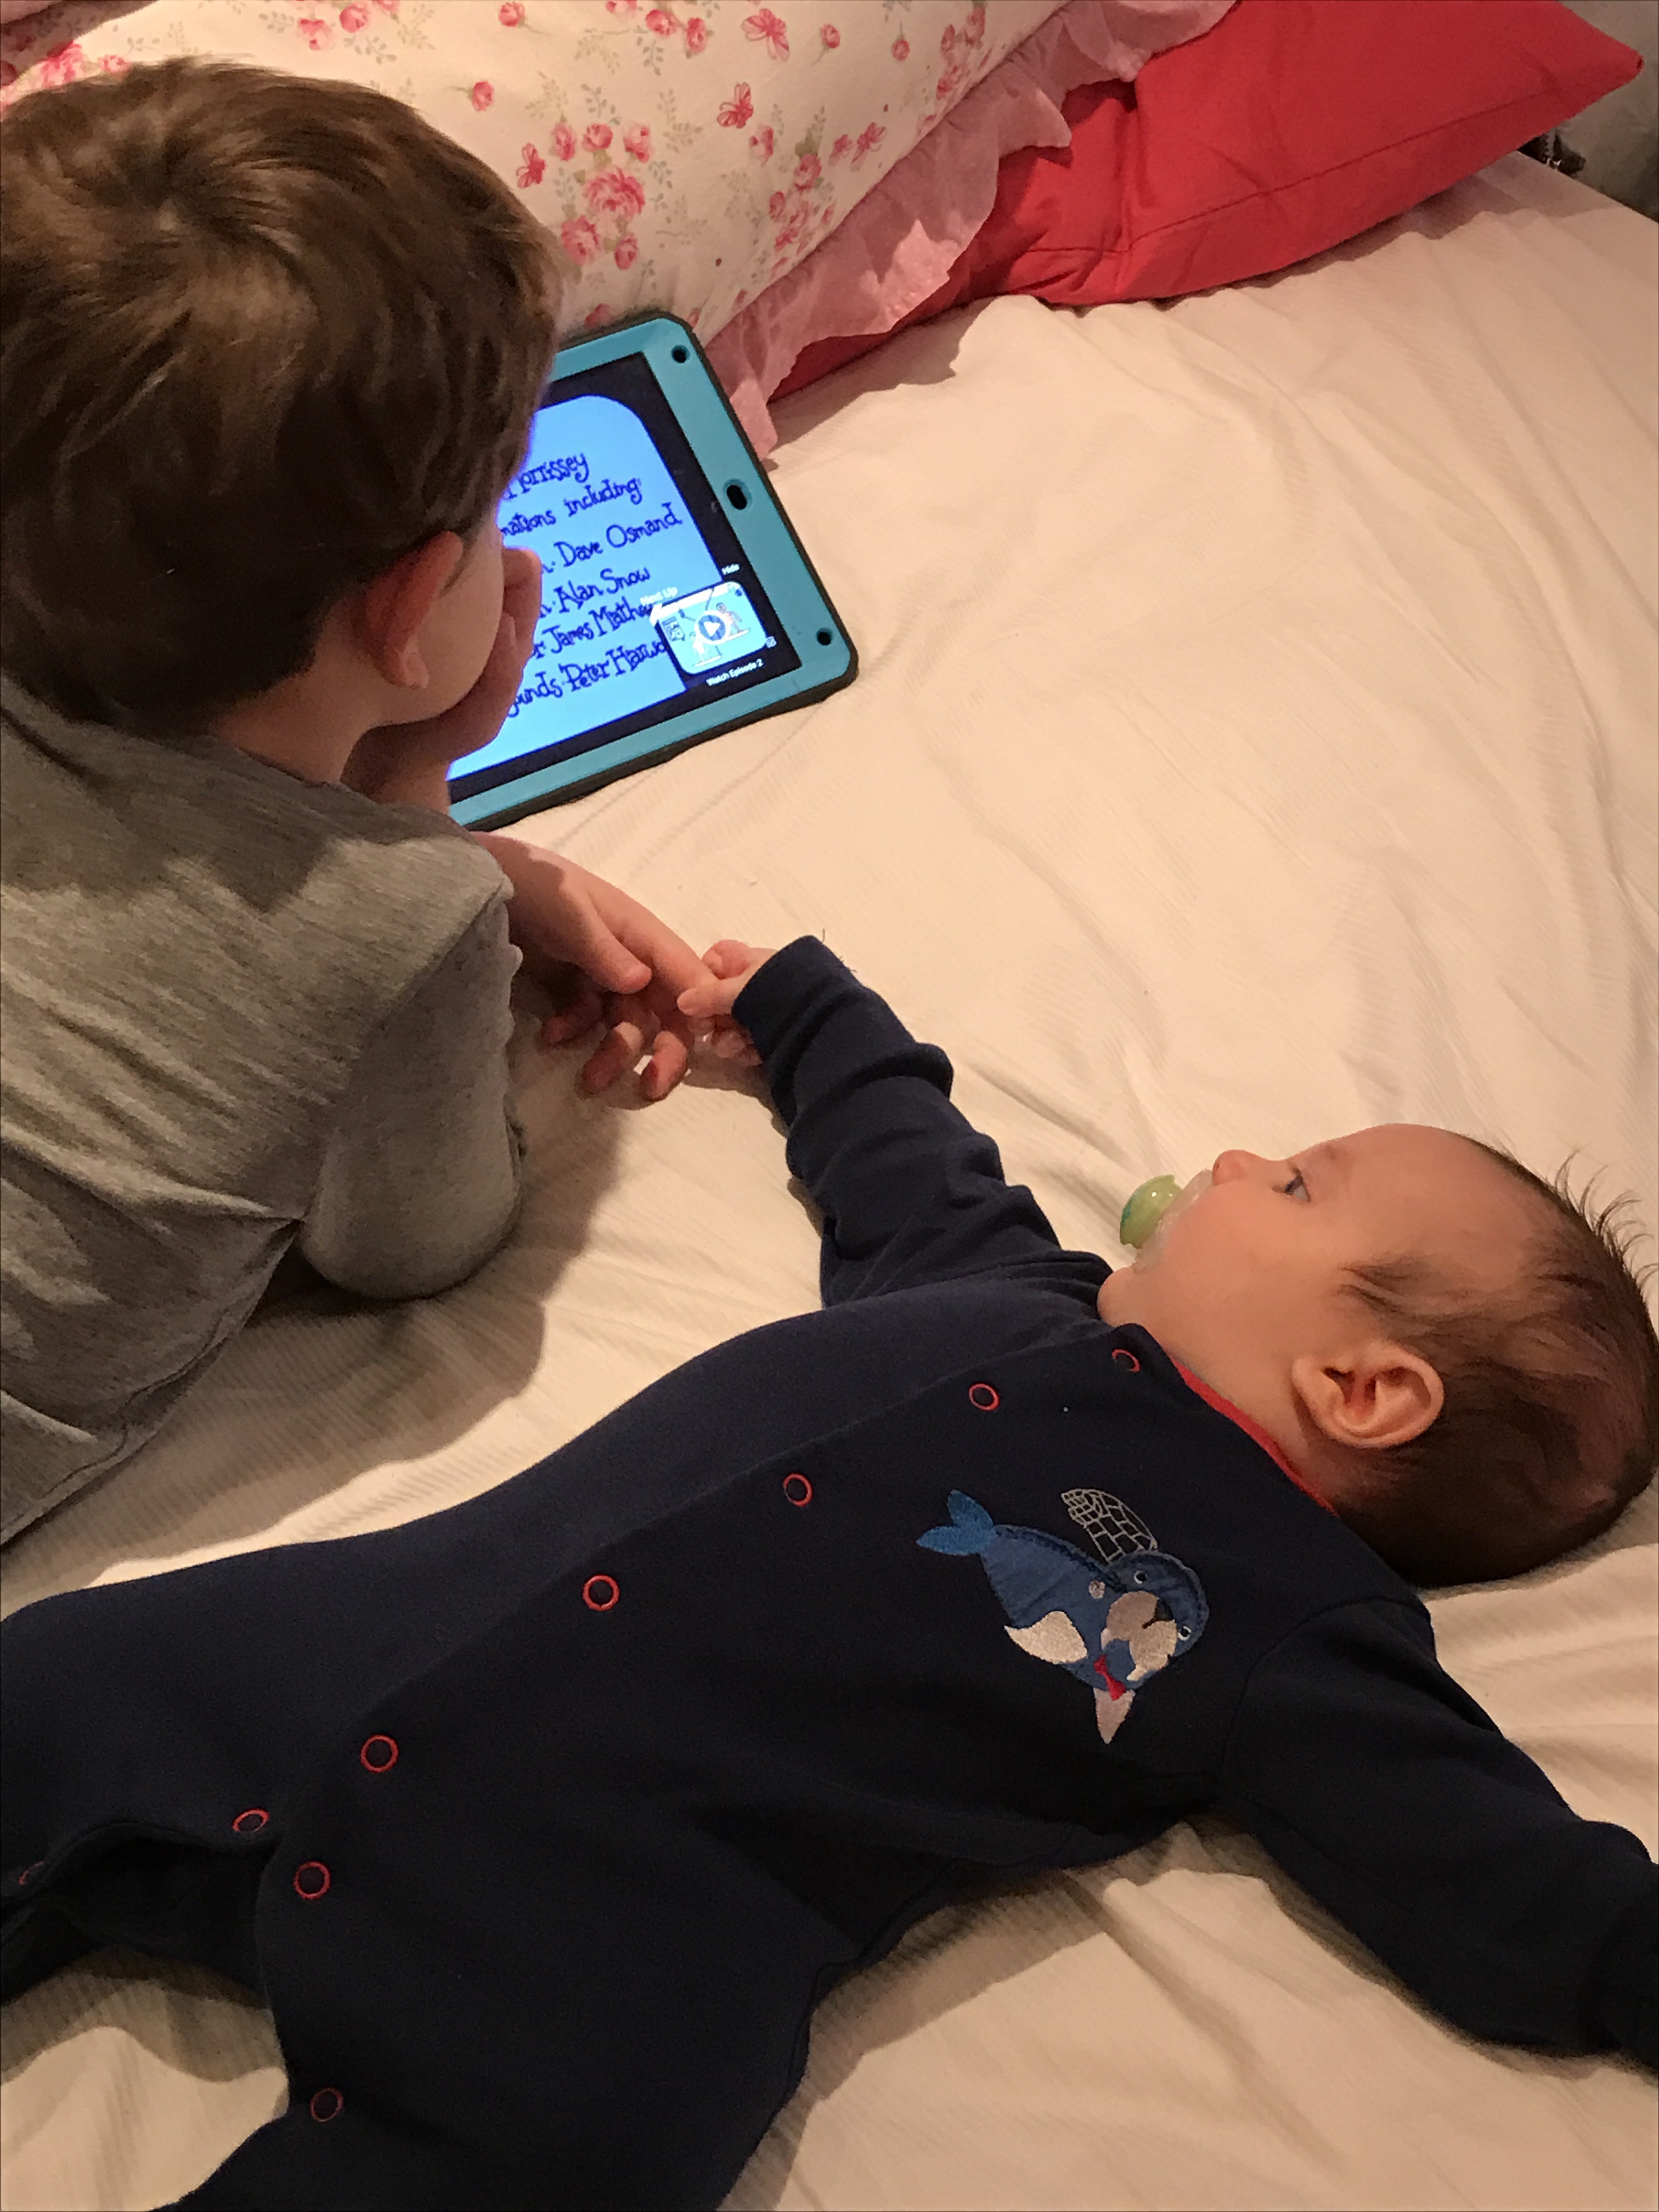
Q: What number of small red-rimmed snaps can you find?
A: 9